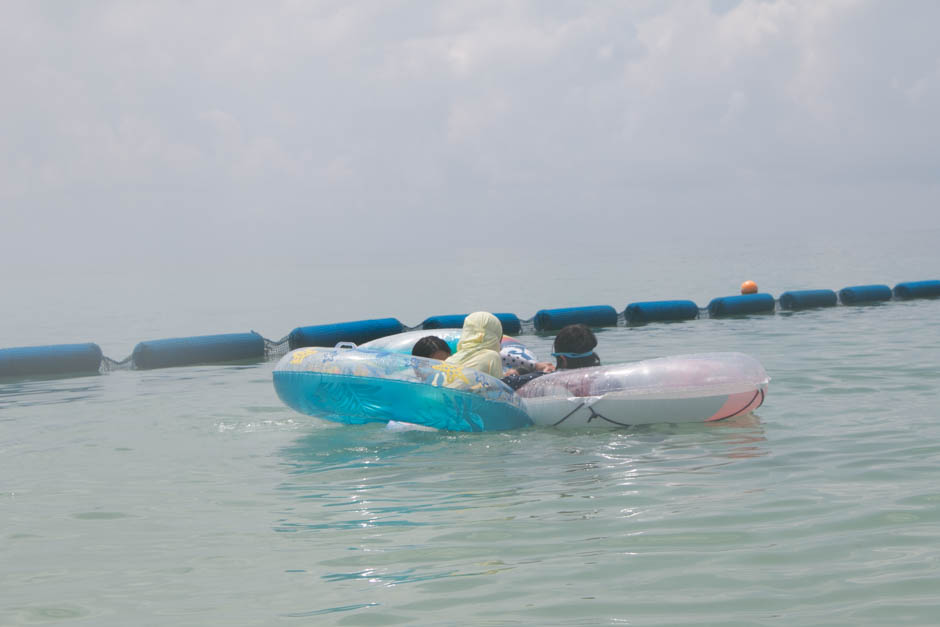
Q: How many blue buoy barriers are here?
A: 10